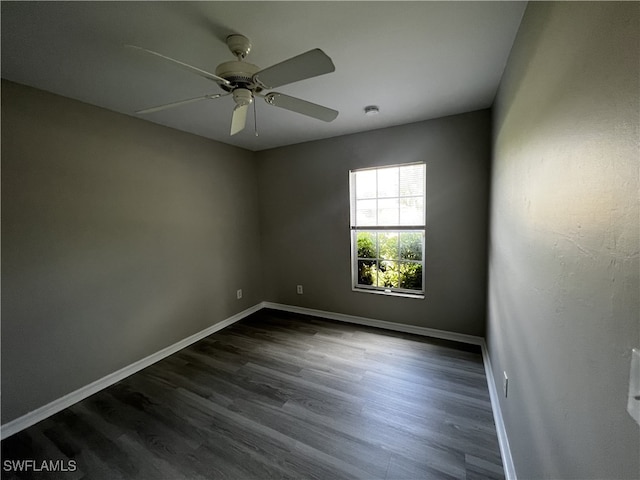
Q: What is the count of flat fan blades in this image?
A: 5